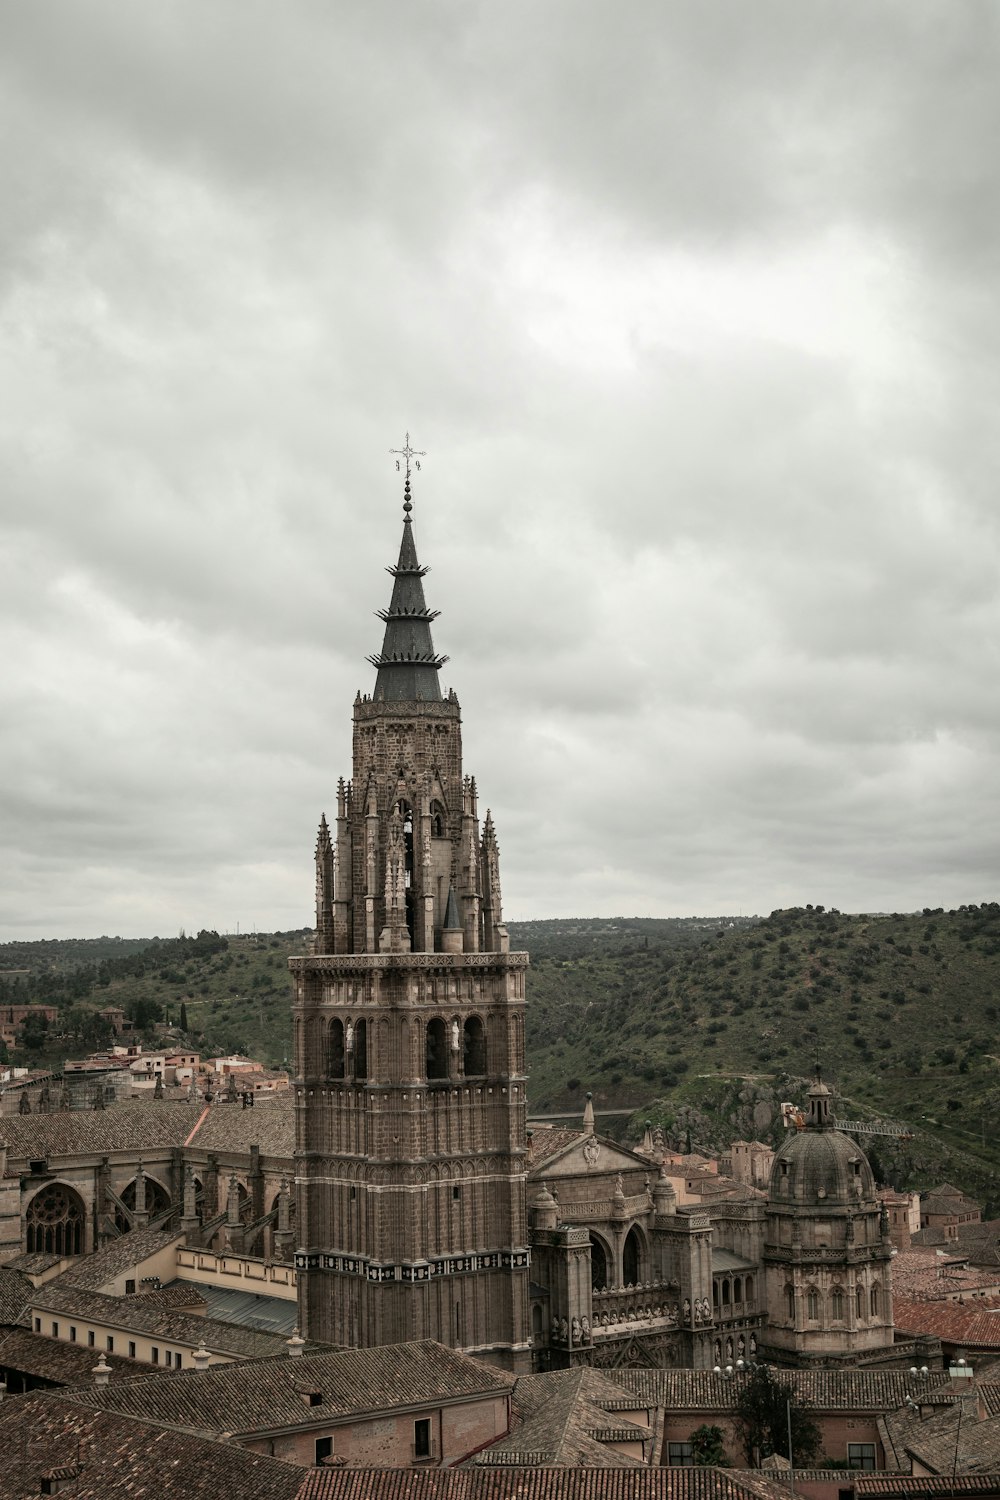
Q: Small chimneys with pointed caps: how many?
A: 3